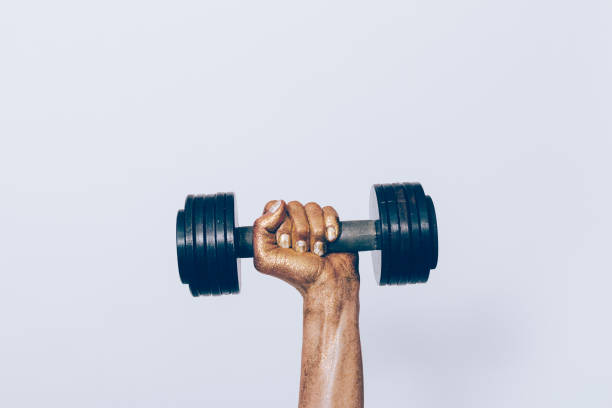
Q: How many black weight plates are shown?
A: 12